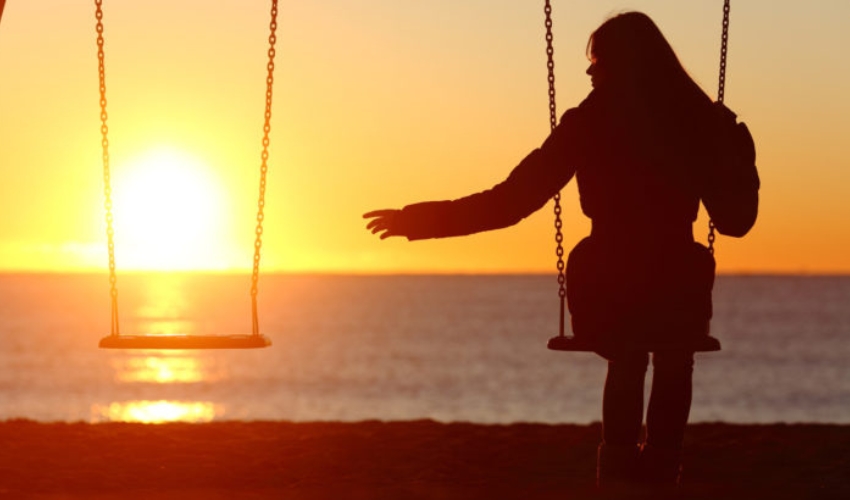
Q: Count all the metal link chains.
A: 4